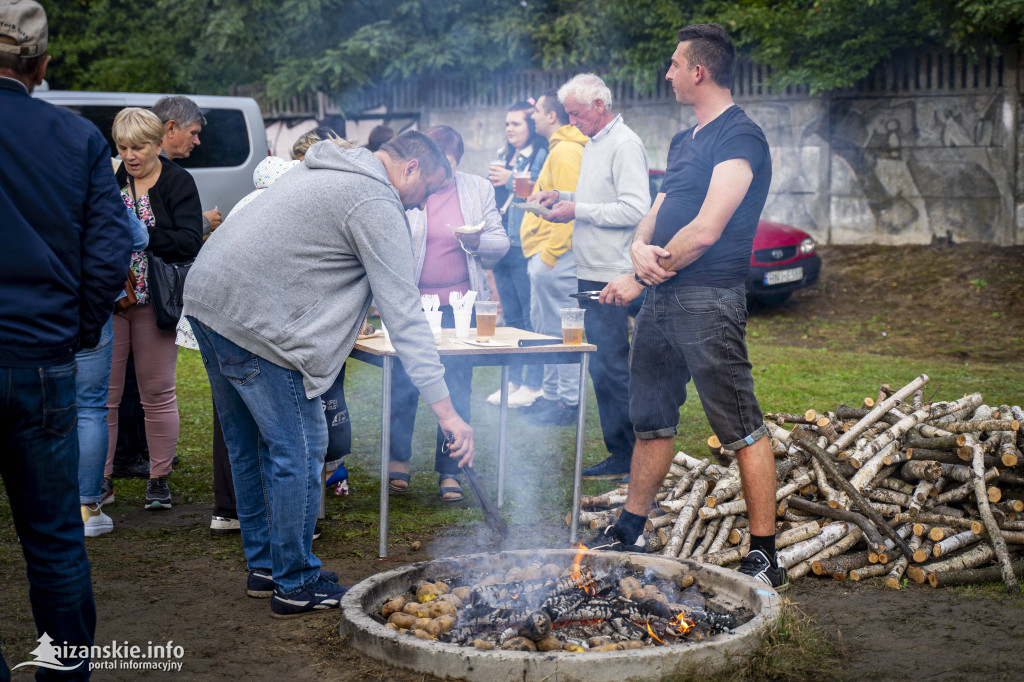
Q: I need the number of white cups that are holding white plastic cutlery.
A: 2